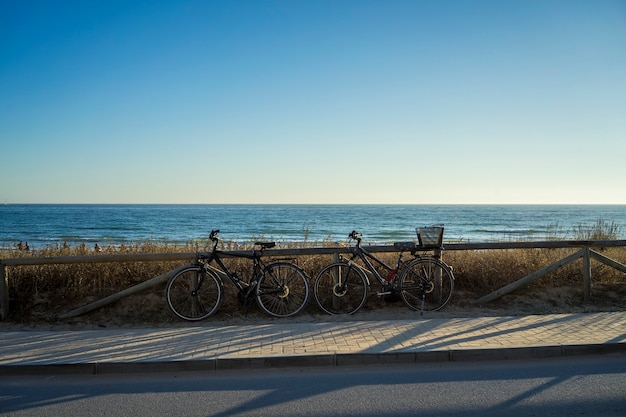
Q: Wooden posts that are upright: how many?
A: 5